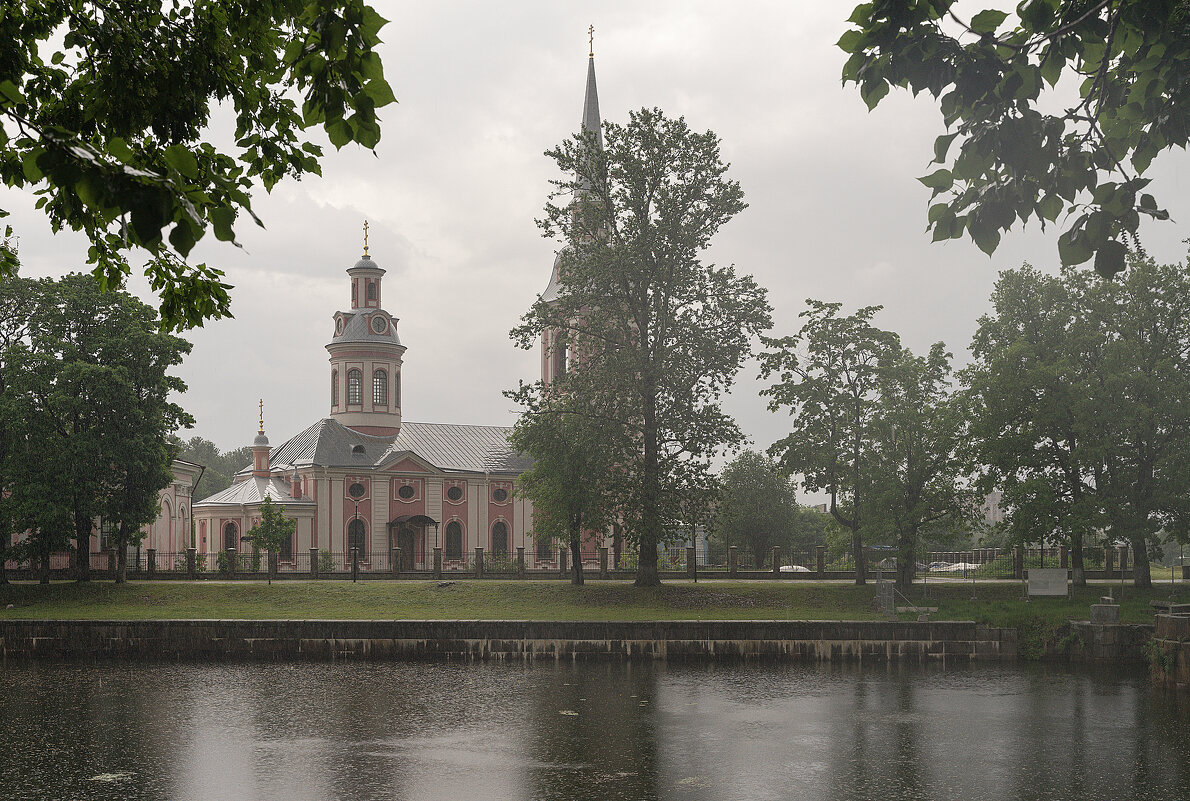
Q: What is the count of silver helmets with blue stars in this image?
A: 0